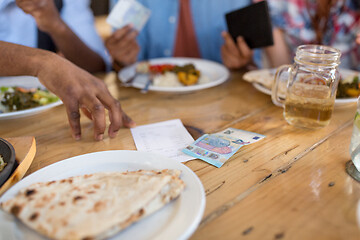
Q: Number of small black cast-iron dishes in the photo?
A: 1